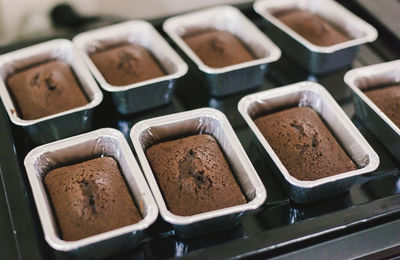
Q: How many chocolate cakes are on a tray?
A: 8